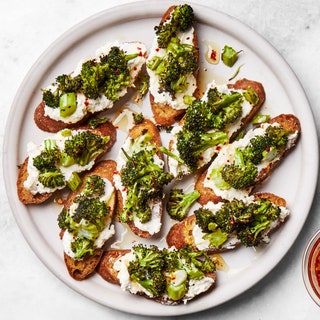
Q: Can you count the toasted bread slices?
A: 9